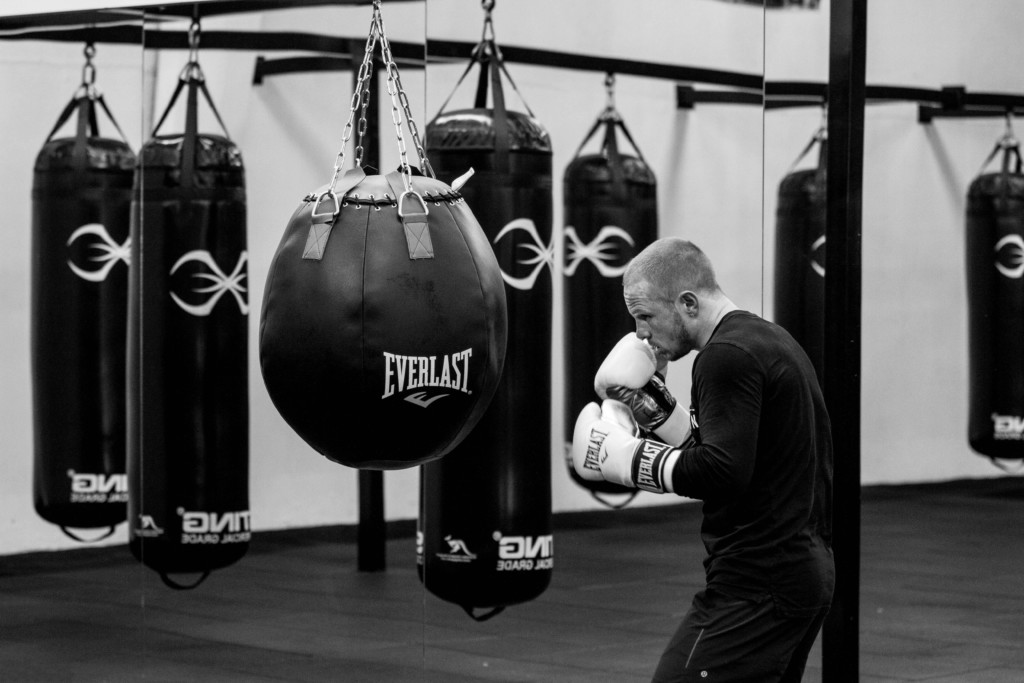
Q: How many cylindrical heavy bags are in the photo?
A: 6